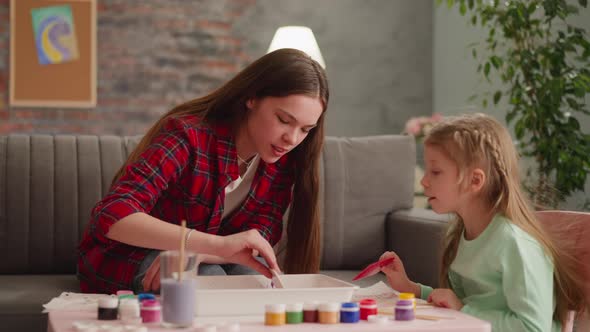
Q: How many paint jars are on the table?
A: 14